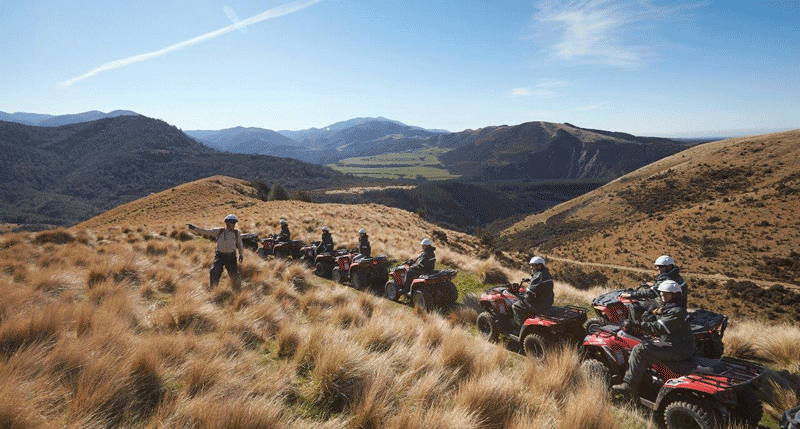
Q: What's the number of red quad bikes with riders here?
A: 7